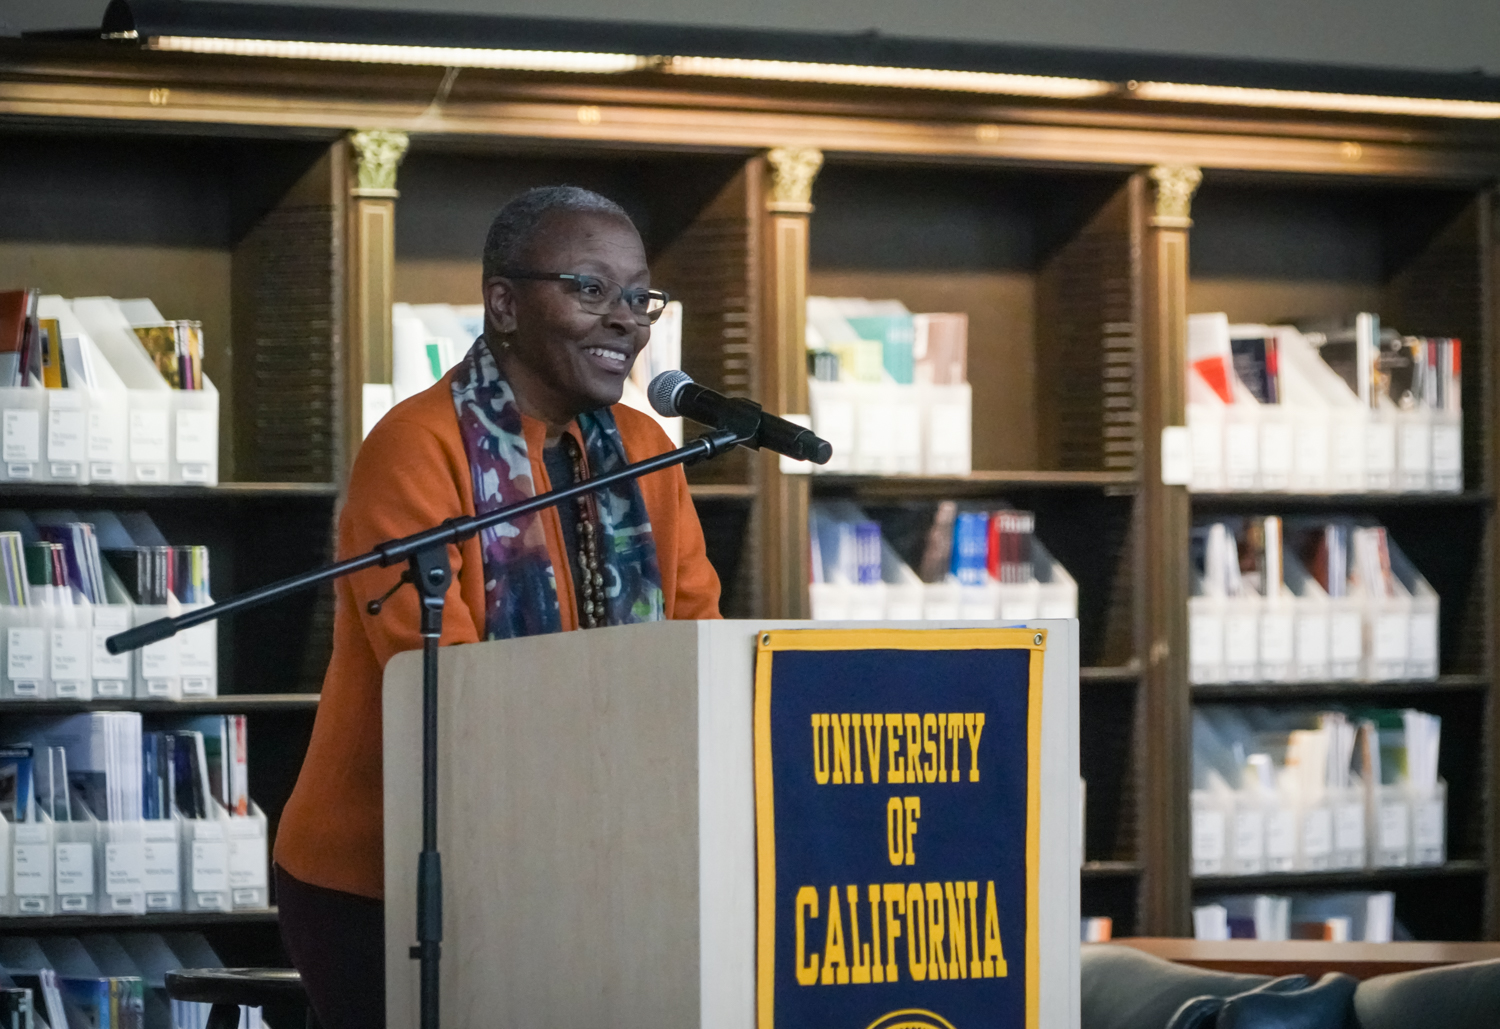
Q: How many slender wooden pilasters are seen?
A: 3